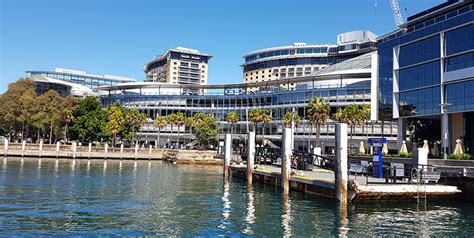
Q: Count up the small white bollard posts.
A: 10